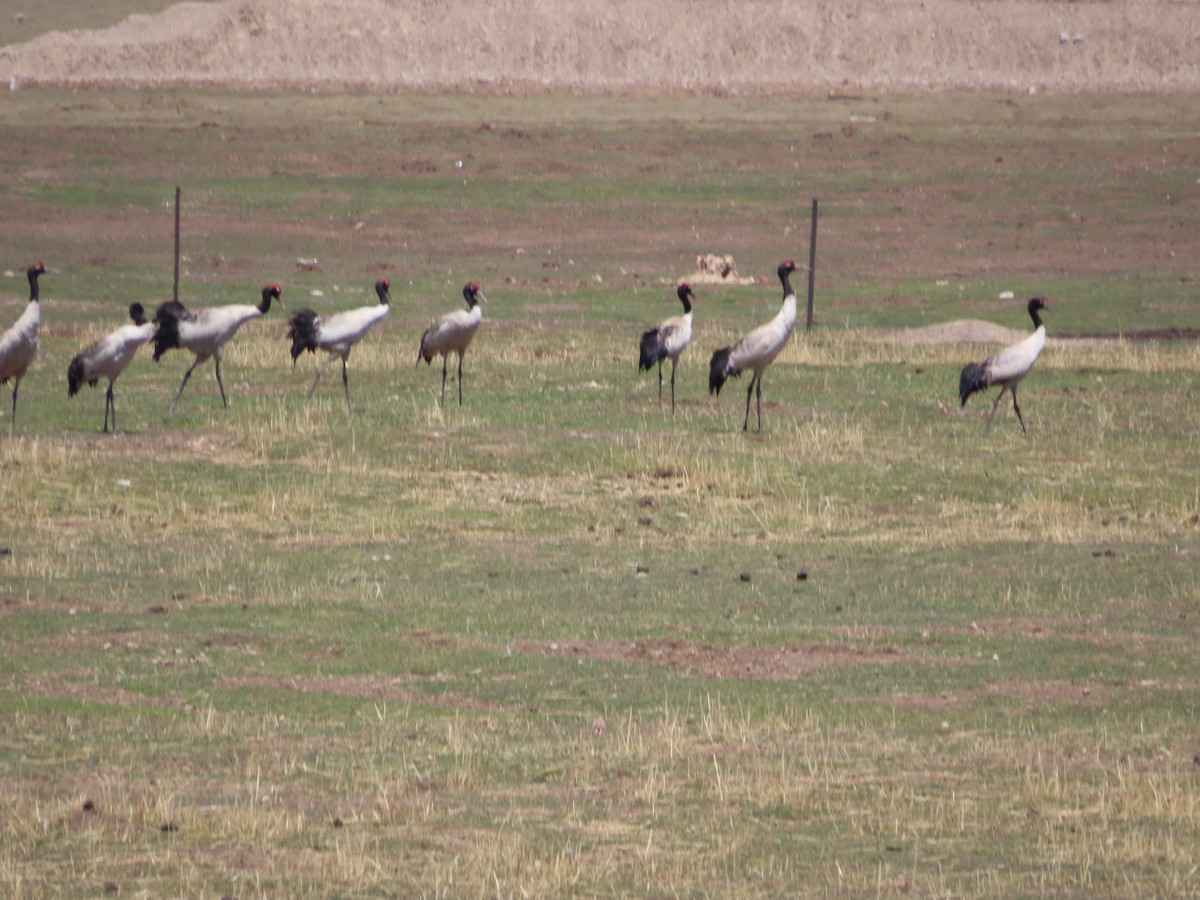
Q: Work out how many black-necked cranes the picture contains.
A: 8